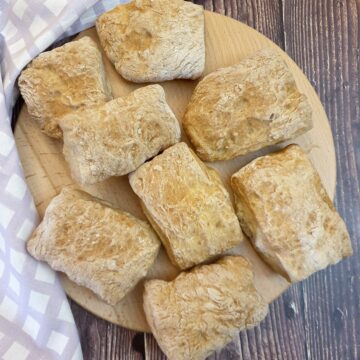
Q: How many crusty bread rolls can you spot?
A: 8